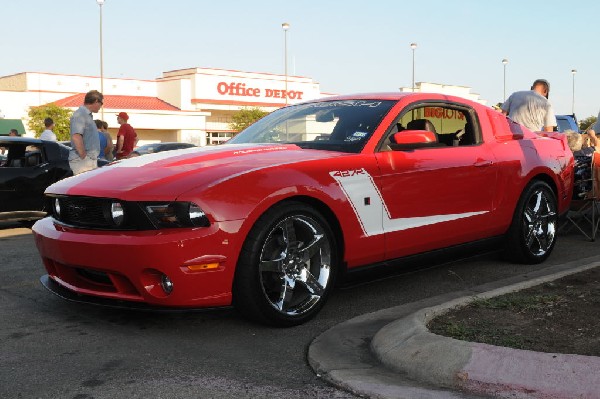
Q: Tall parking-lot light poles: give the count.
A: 5